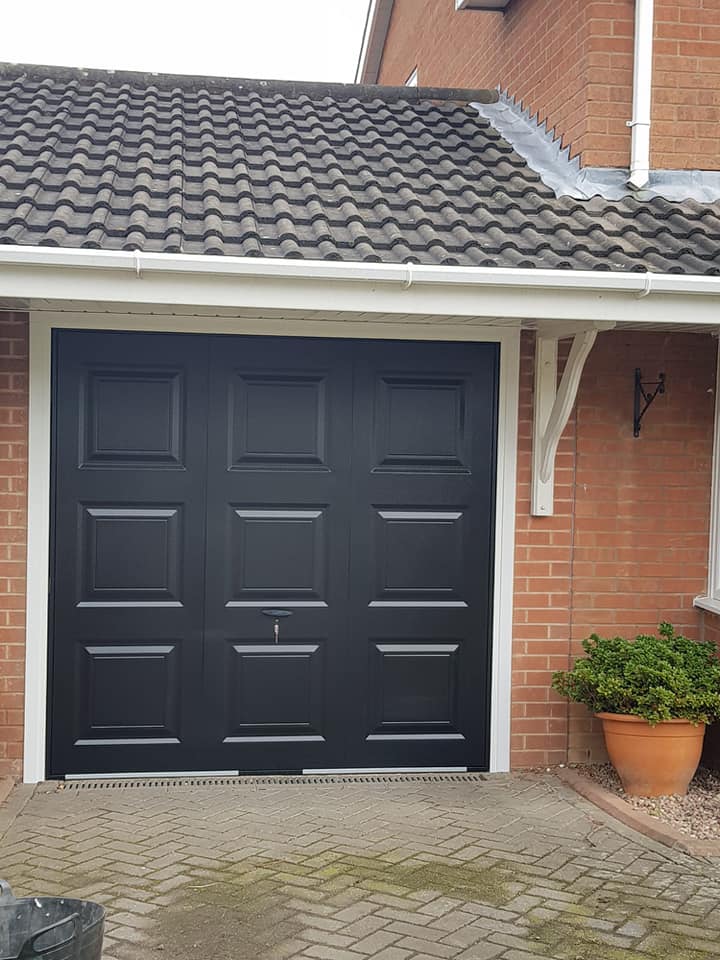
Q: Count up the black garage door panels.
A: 9